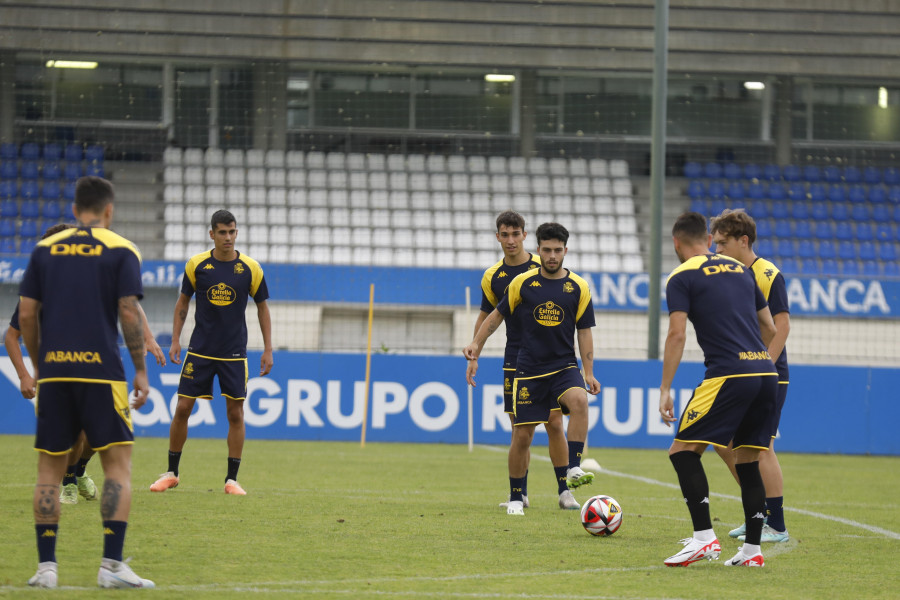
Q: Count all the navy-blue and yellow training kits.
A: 7